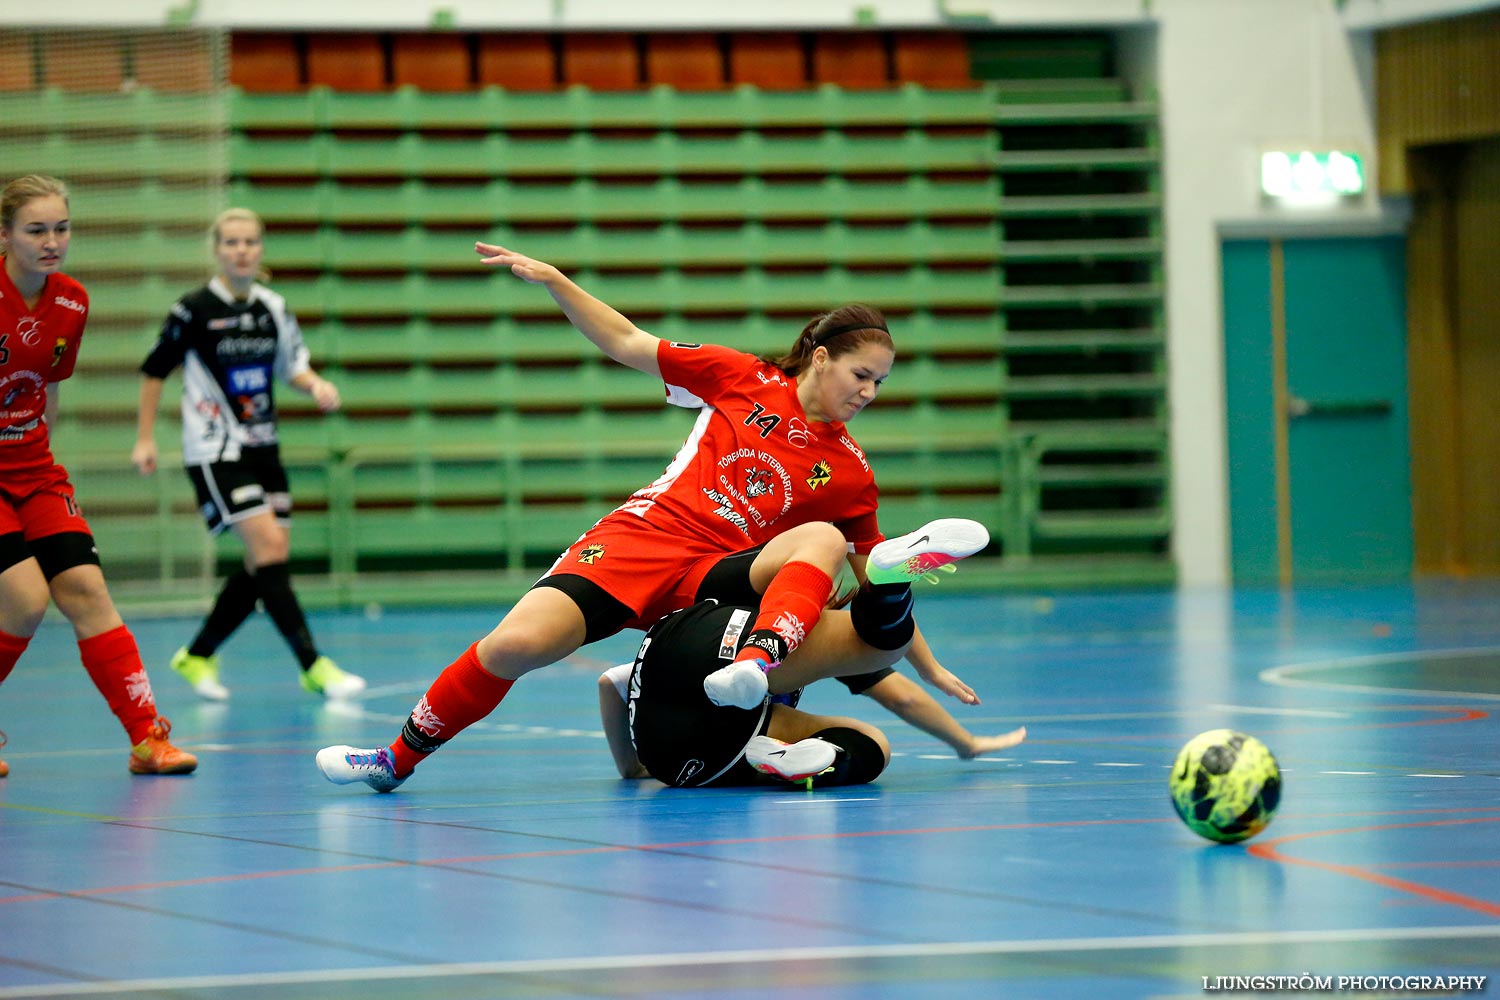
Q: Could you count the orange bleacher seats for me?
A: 12